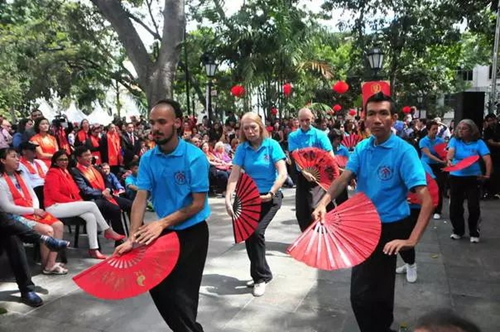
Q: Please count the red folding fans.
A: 9